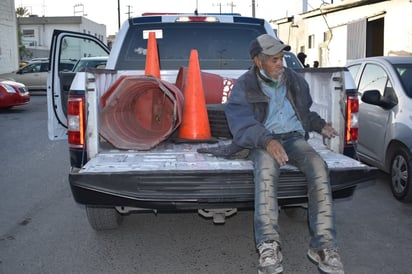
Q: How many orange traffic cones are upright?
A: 2